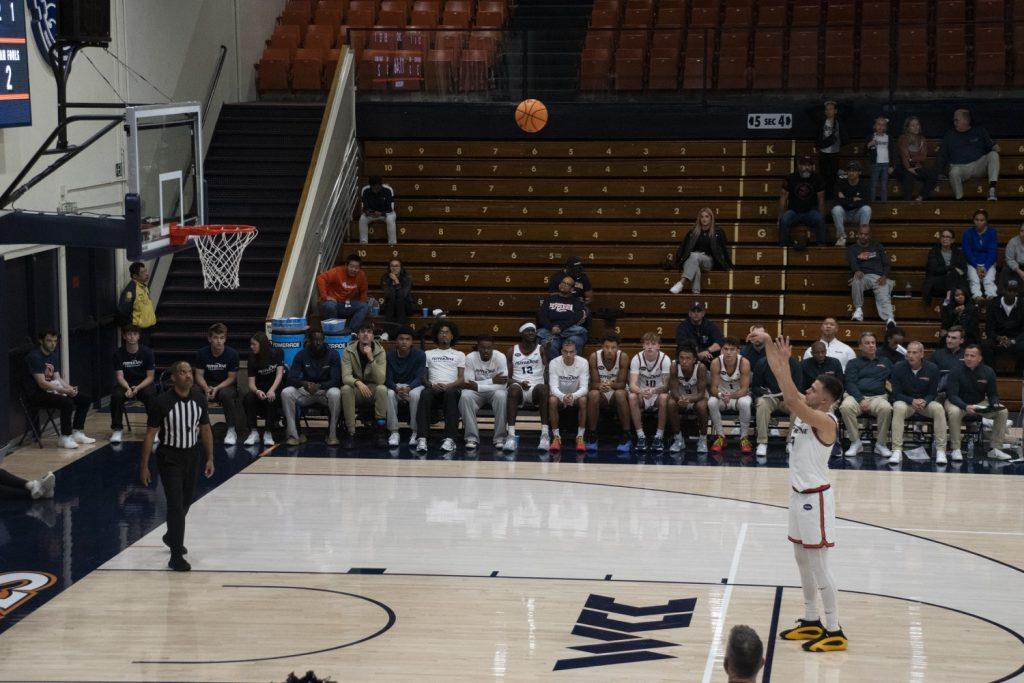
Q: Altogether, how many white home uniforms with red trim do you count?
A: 6